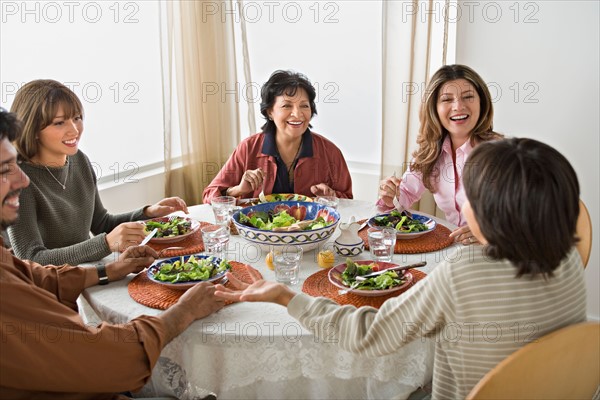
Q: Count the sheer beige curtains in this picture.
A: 2